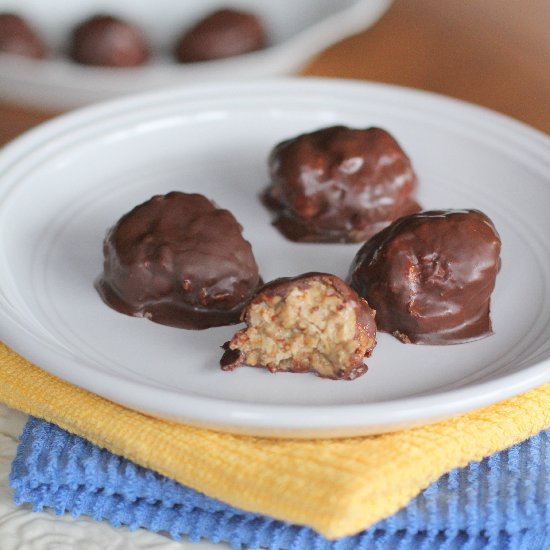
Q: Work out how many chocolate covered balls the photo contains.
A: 7